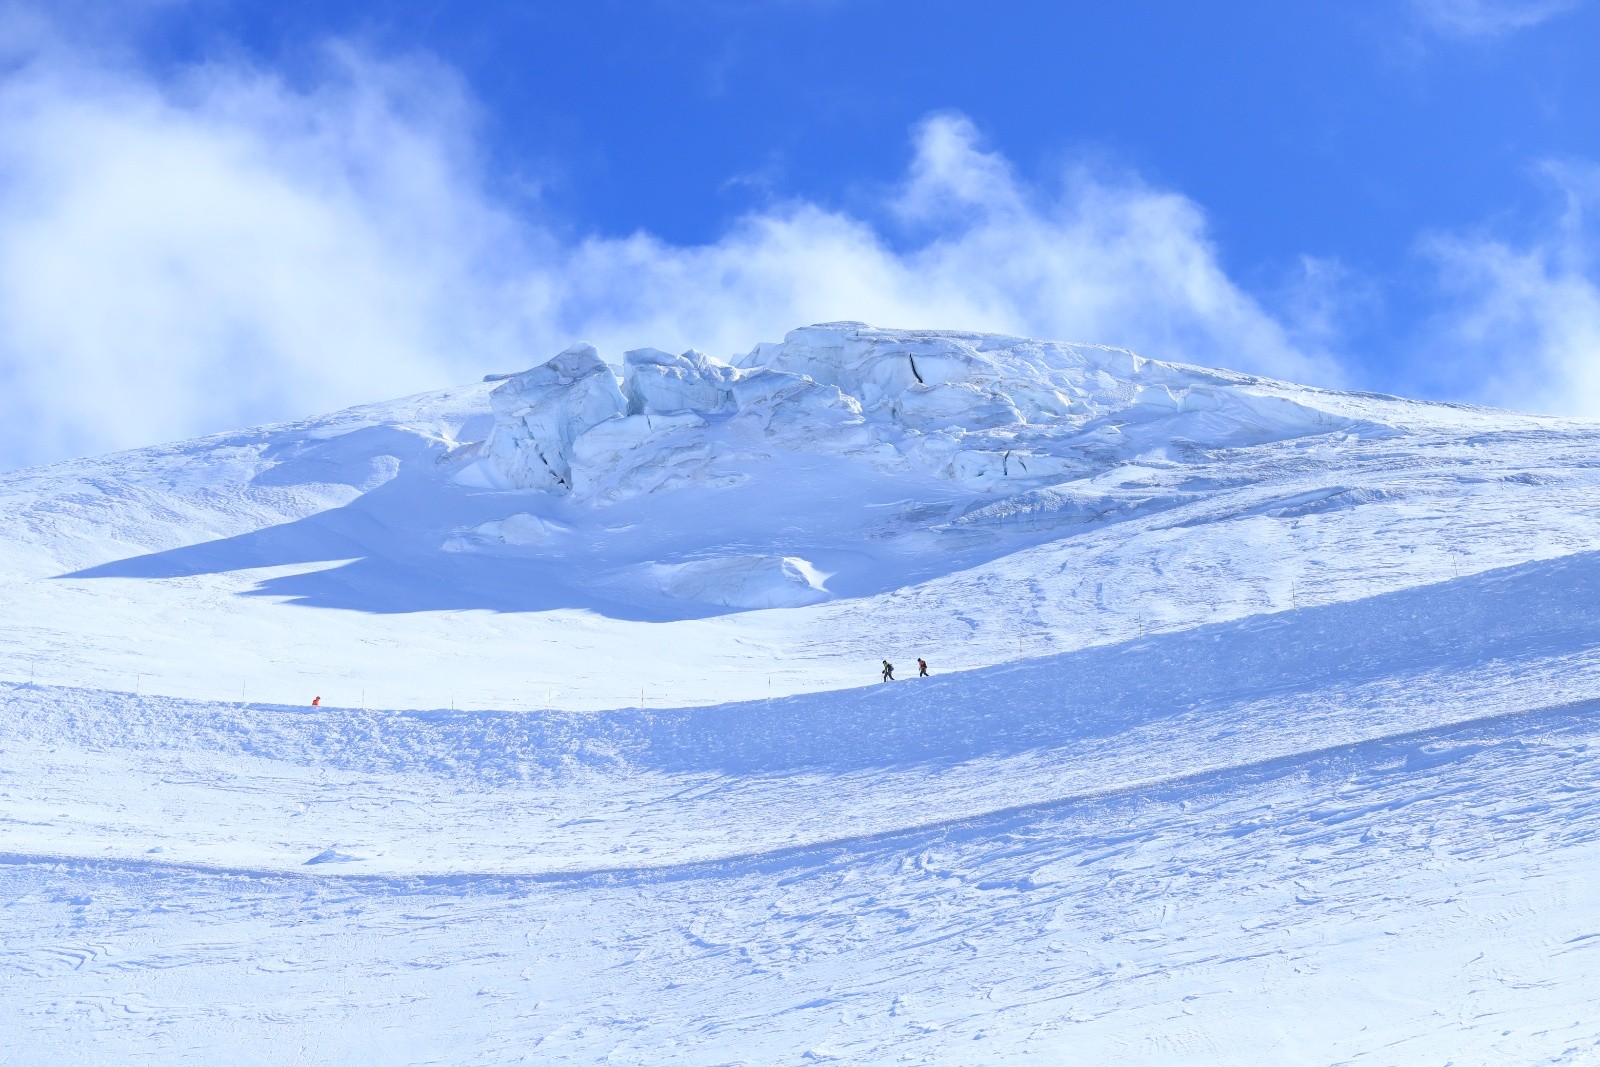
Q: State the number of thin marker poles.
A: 12